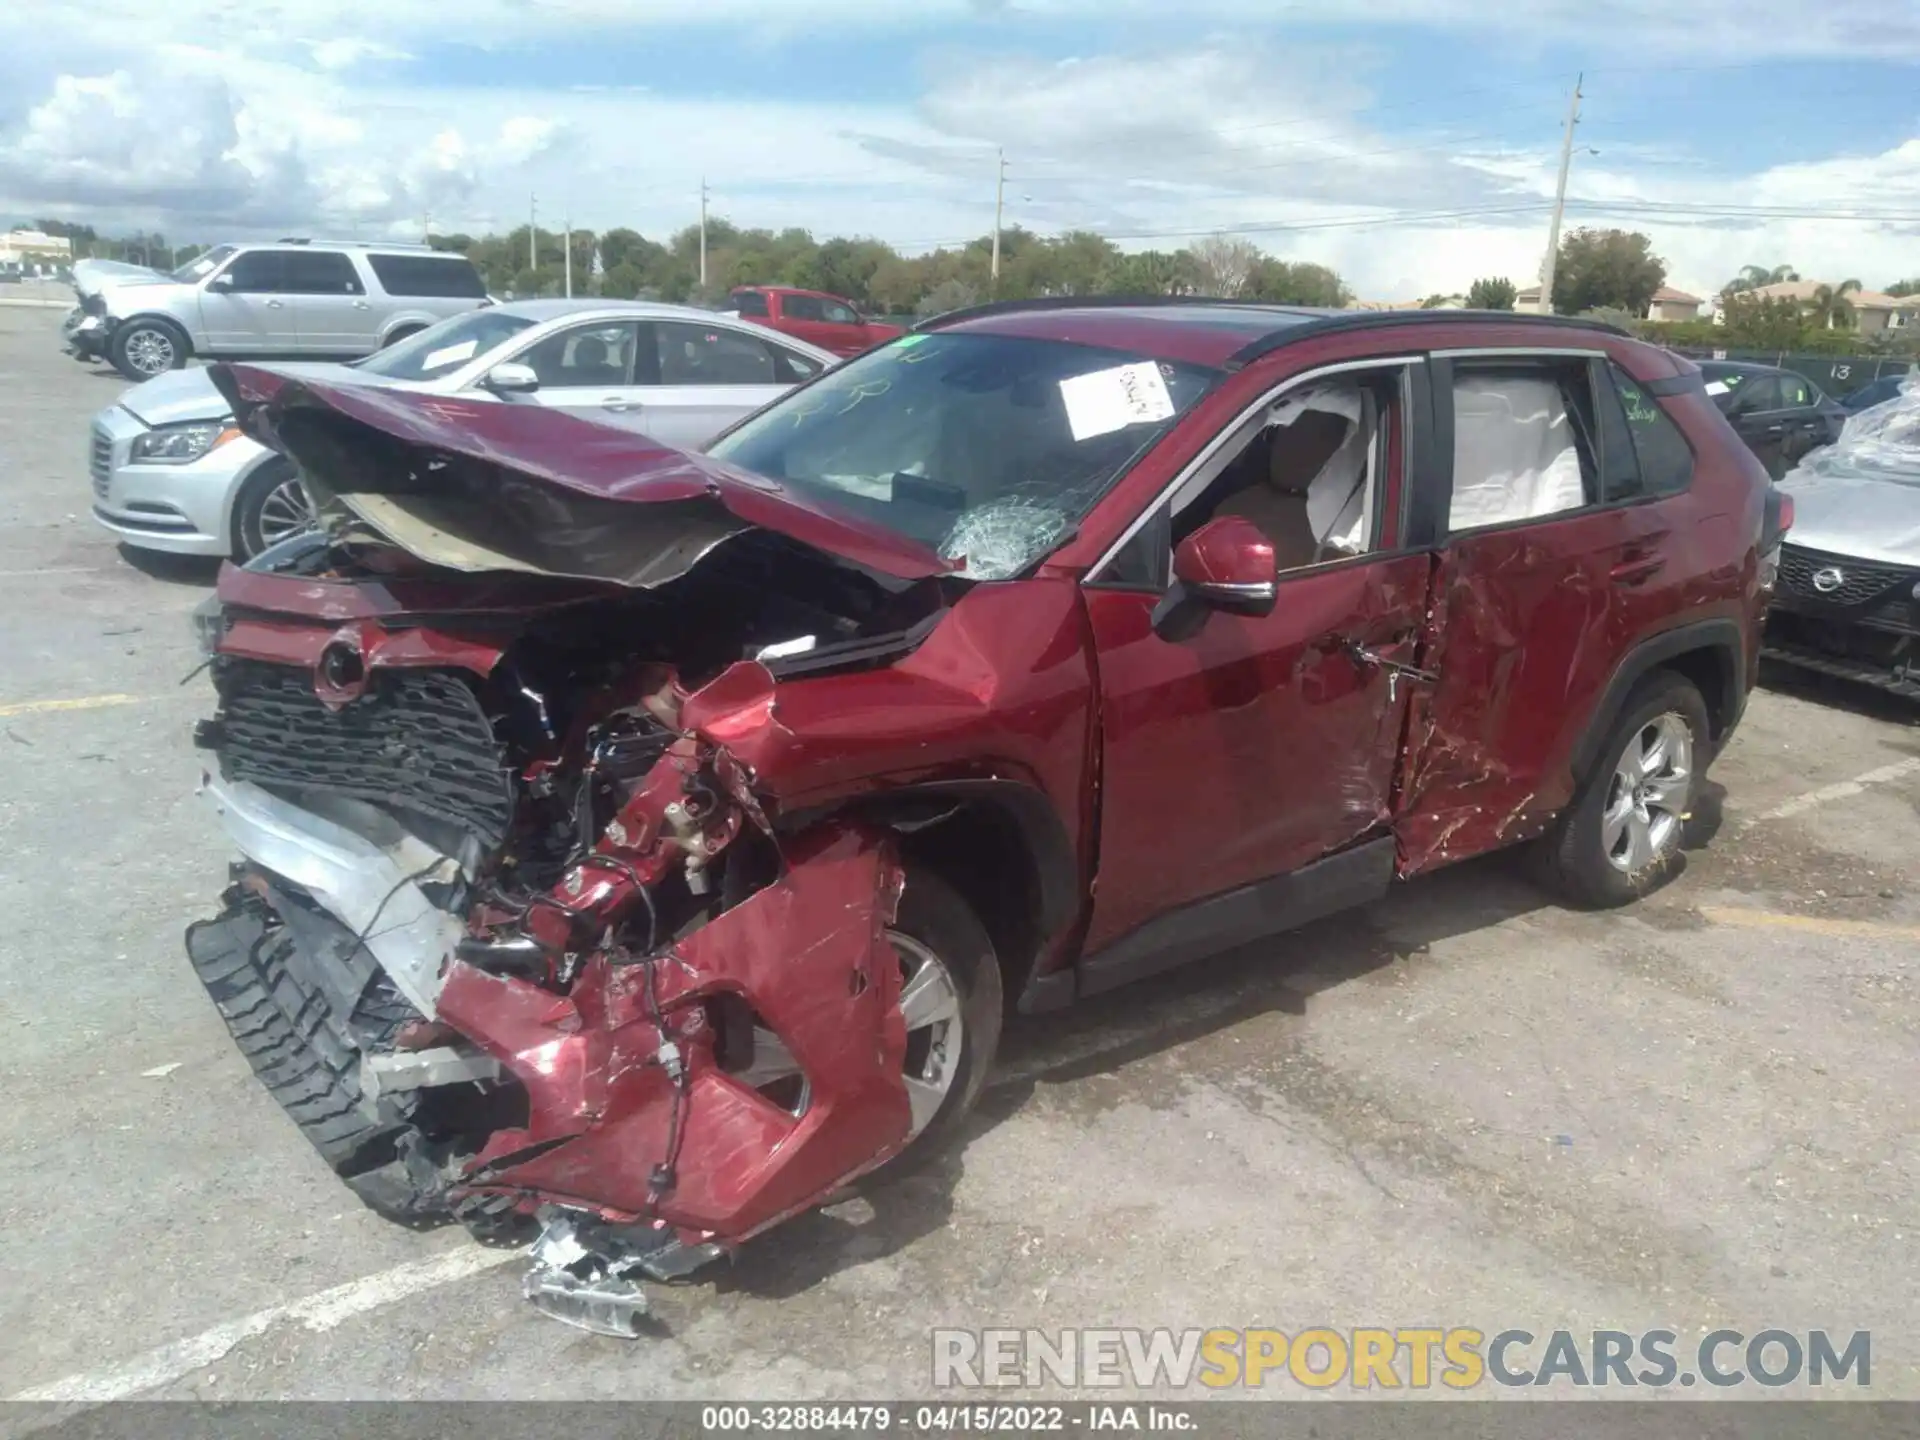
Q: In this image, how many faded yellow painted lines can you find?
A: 2